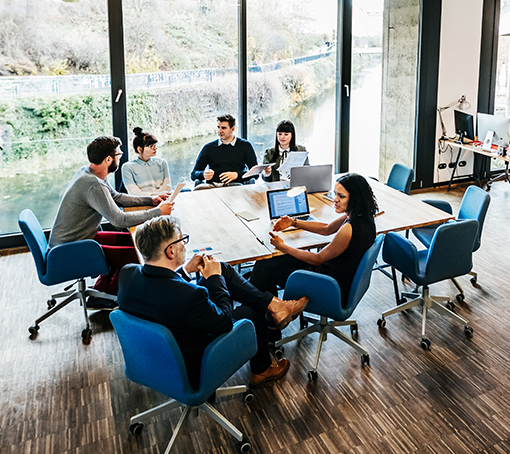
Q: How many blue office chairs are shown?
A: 6